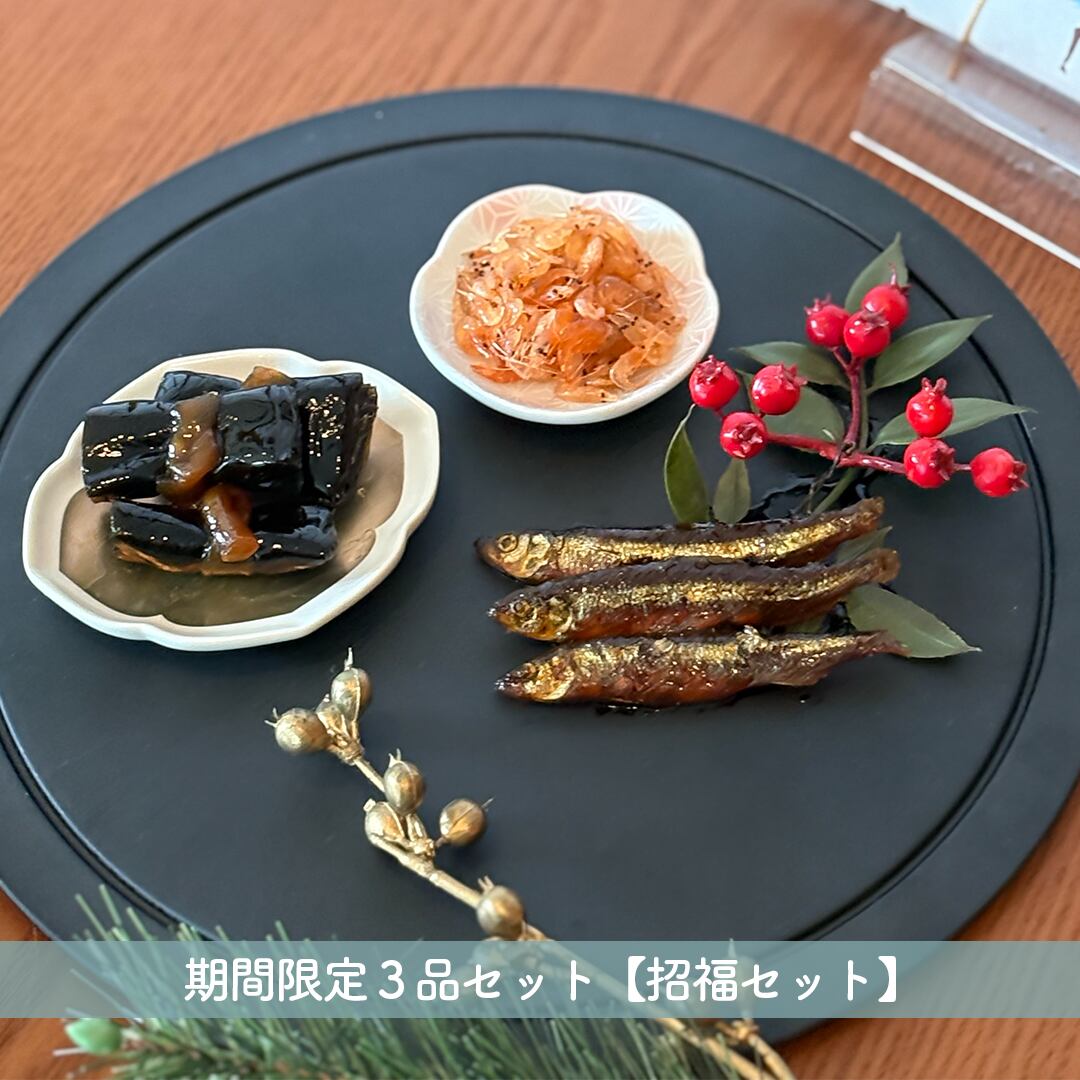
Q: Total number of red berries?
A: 9